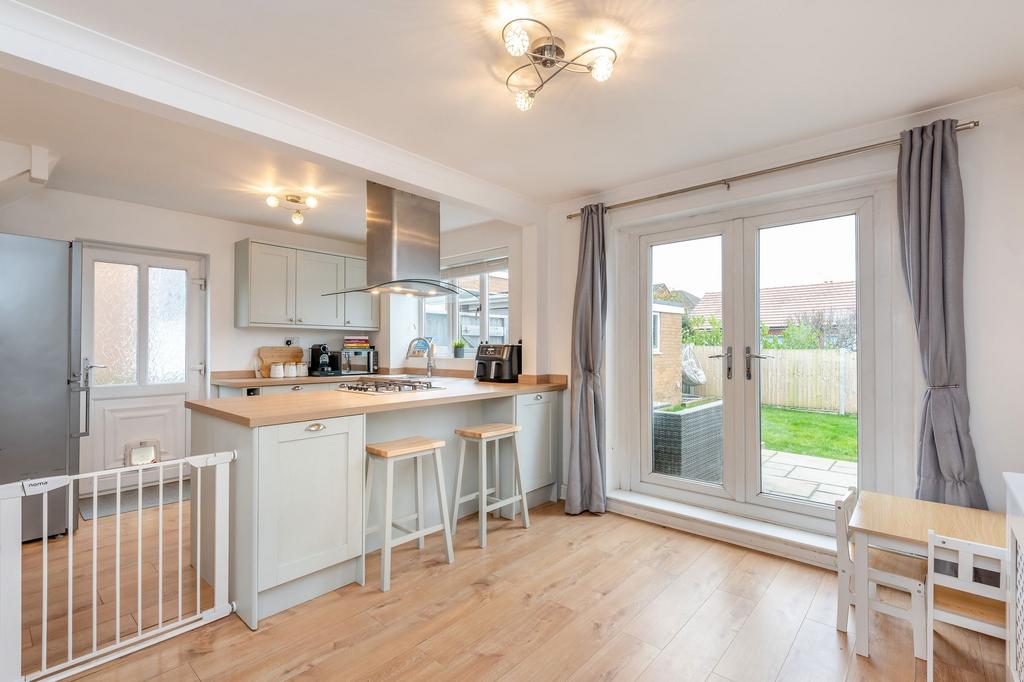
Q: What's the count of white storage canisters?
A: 3